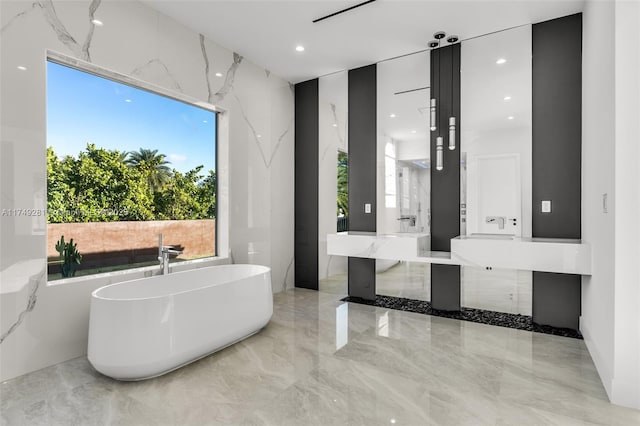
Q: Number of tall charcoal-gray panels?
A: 4